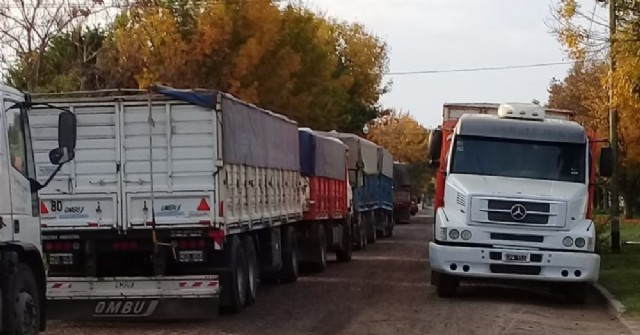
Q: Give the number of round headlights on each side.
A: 2